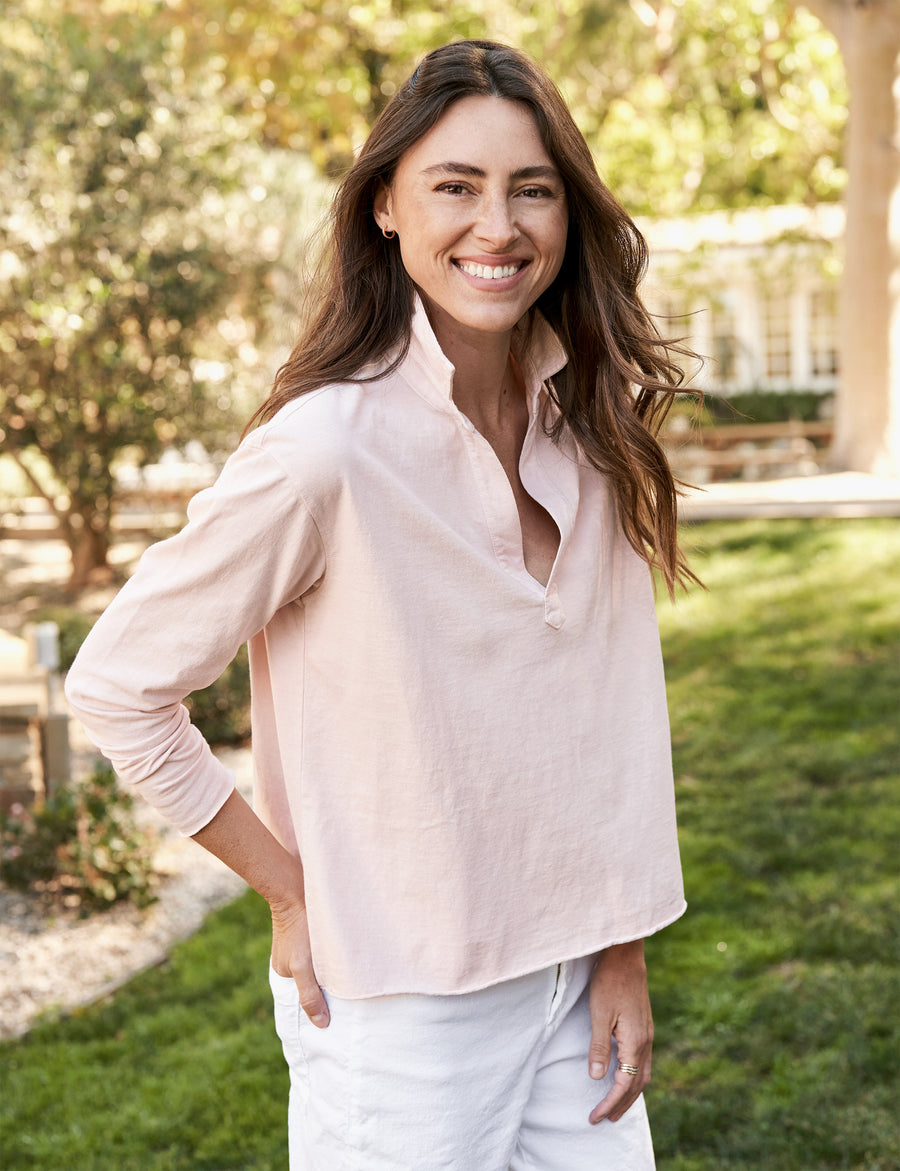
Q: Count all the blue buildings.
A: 0